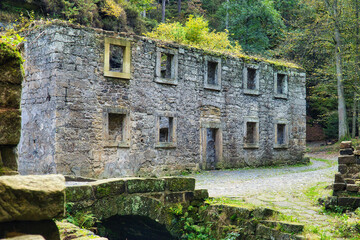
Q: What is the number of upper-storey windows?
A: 5